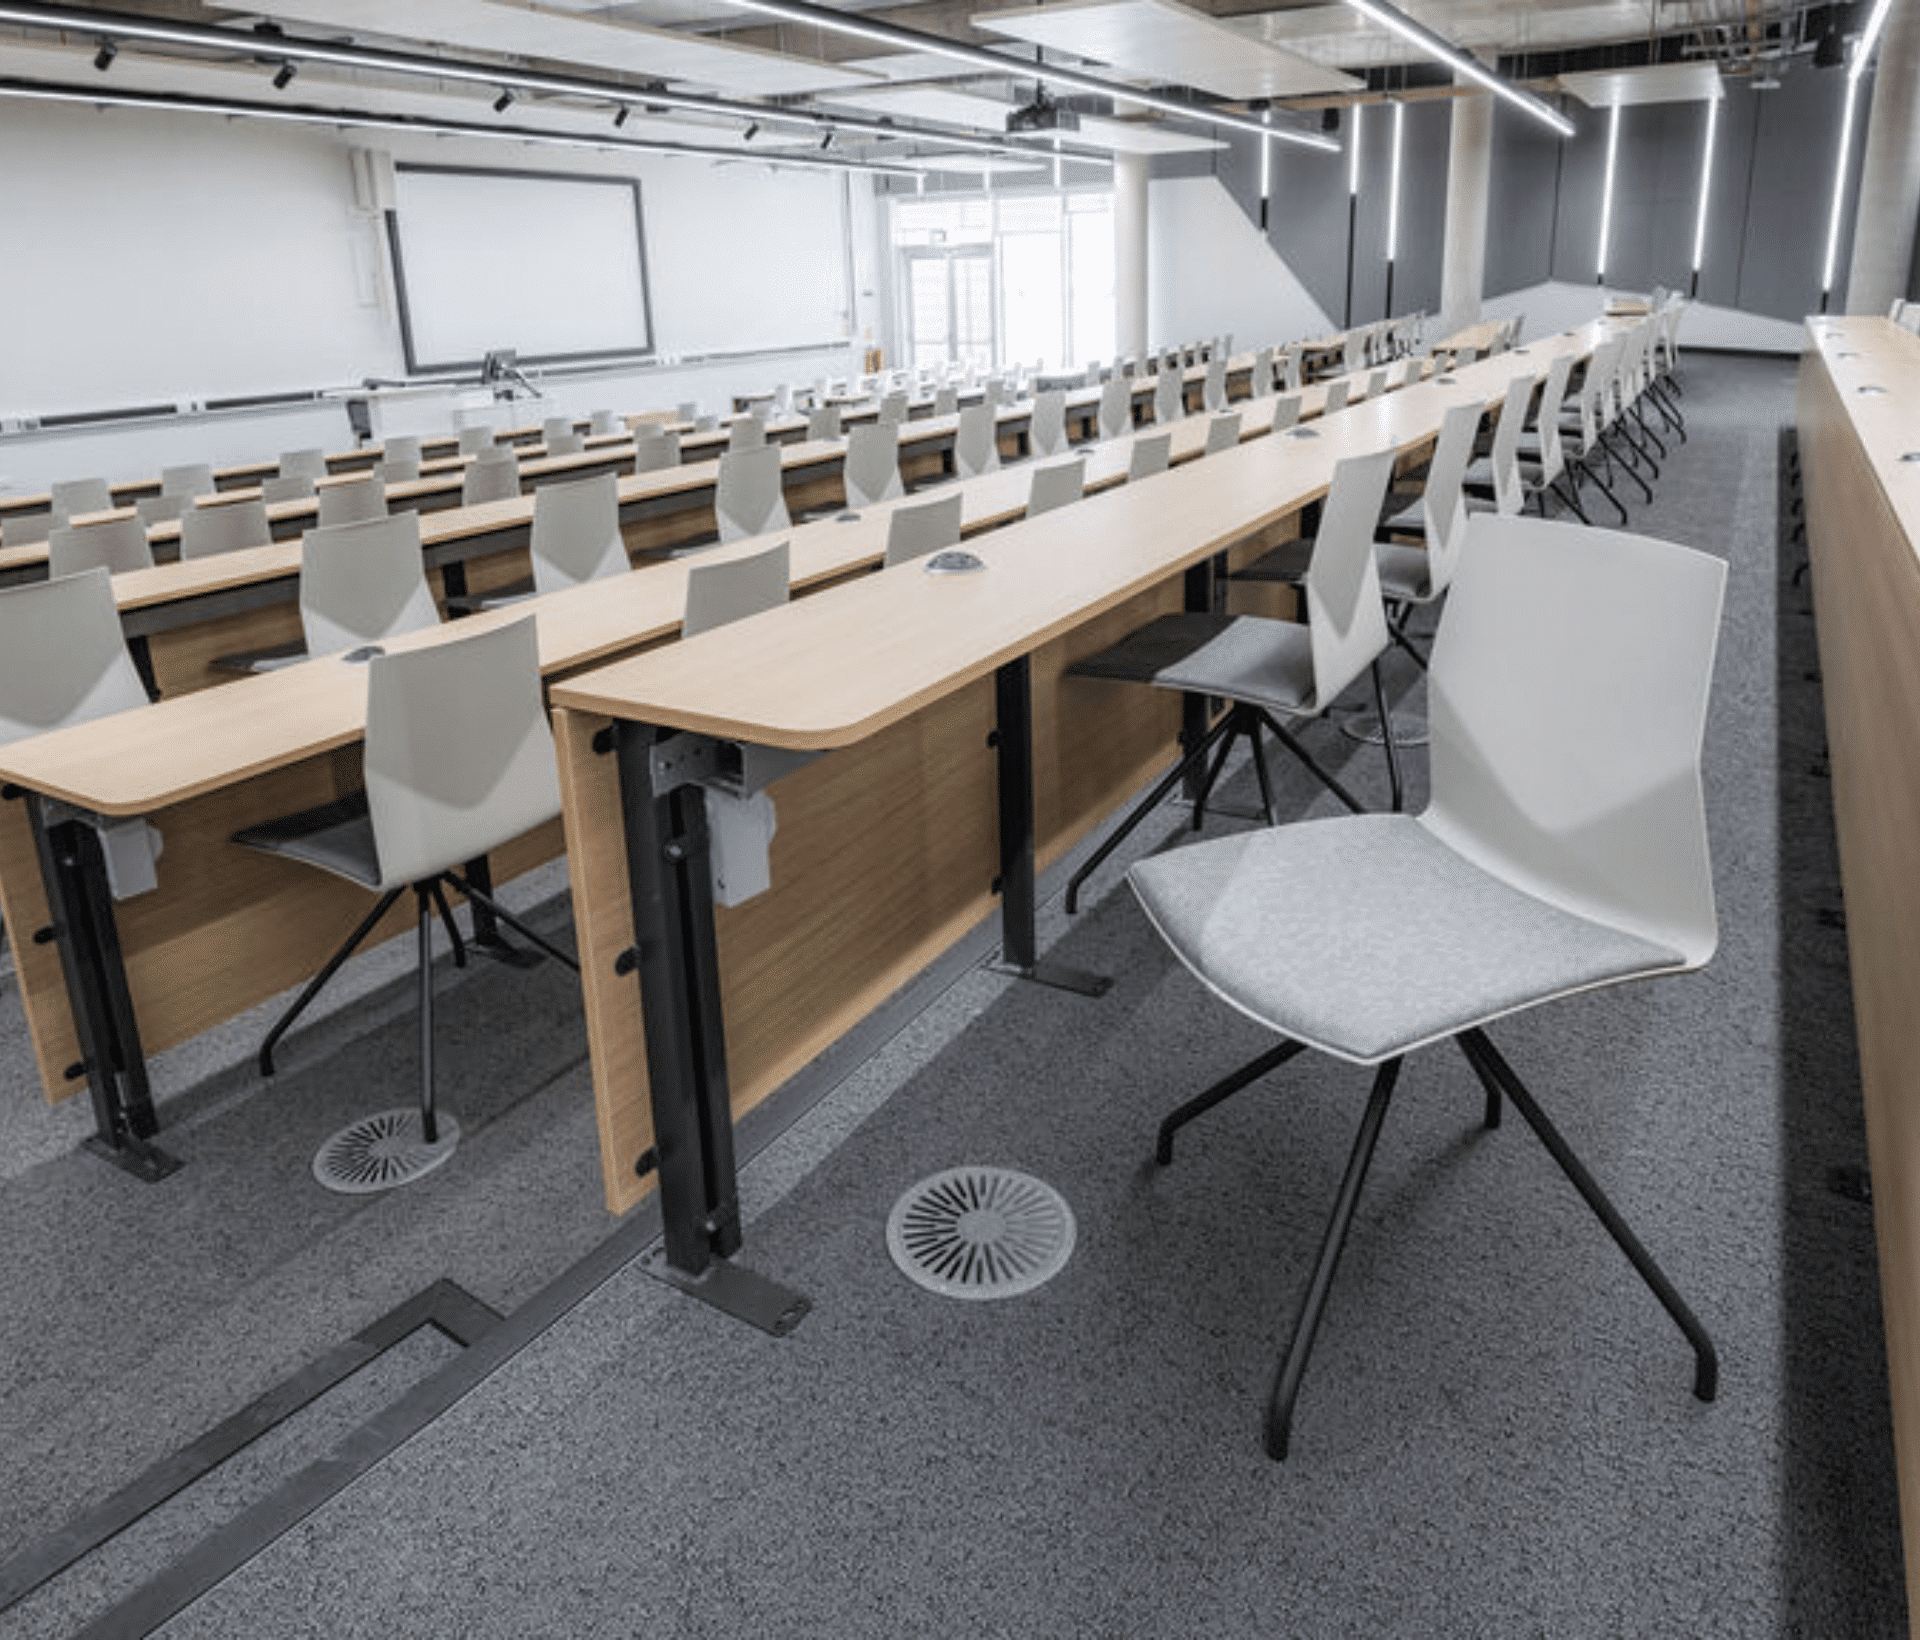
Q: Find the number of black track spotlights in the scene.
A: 6